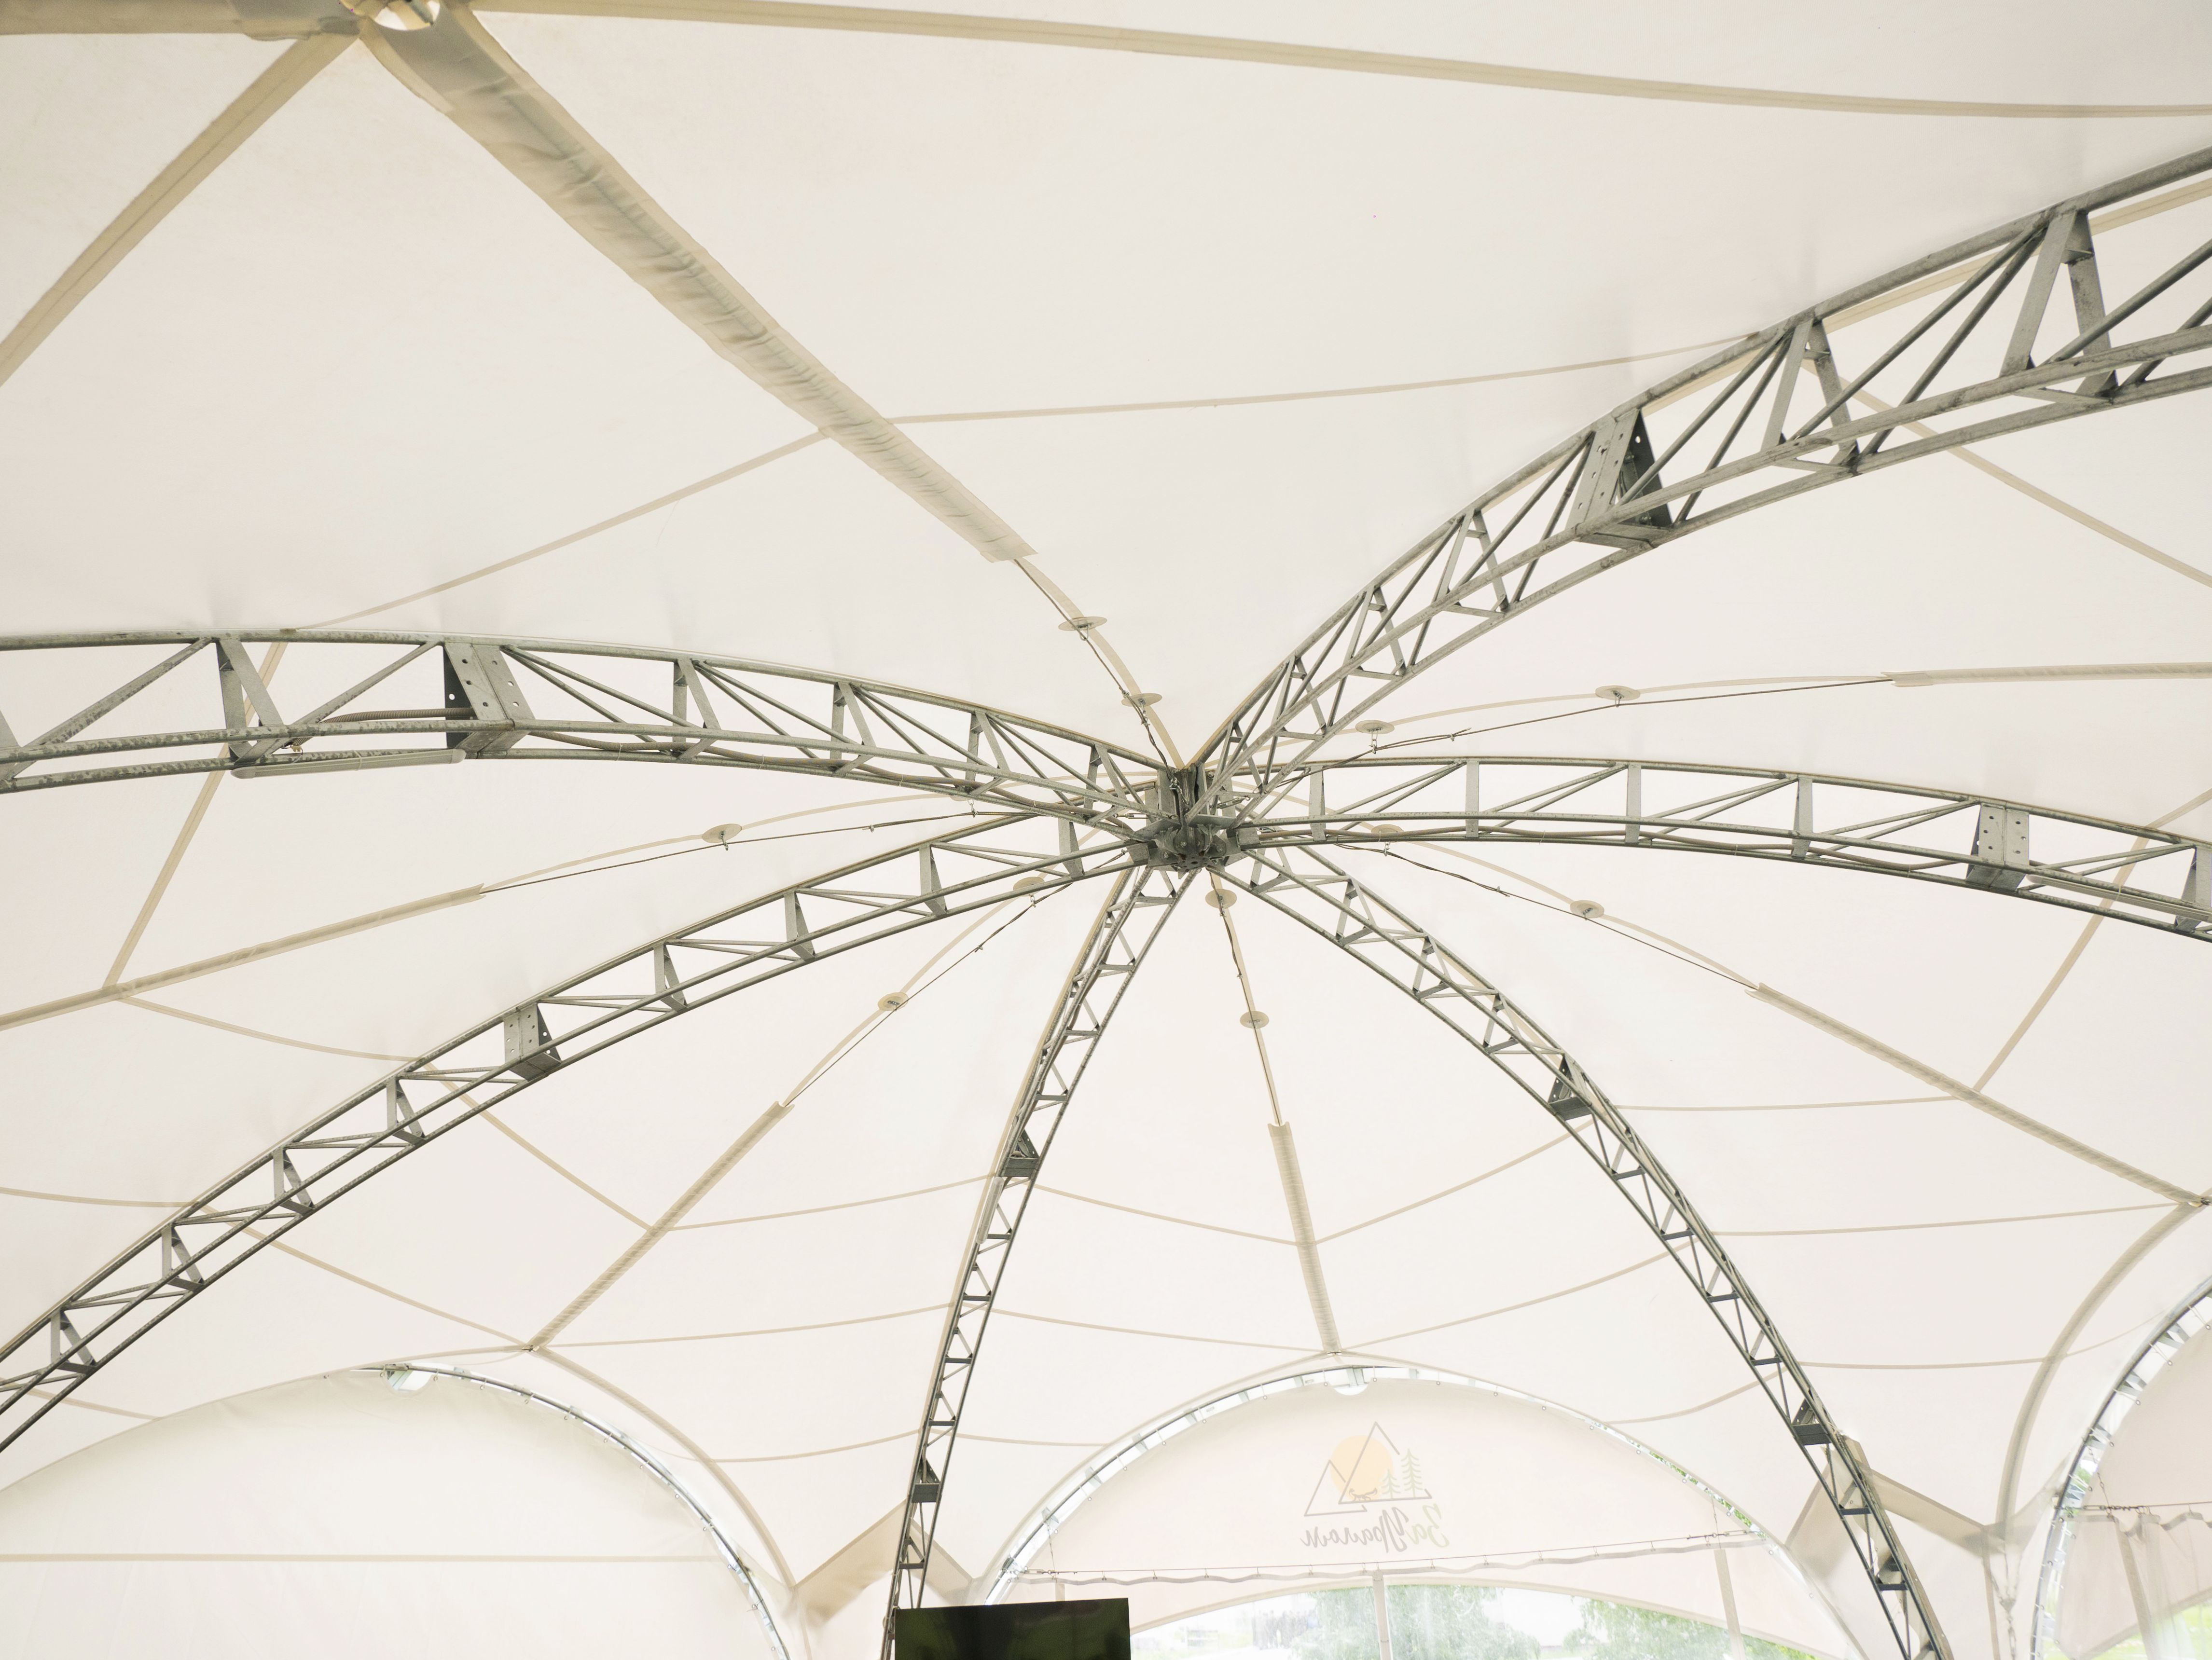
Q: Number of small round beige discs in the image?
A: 12